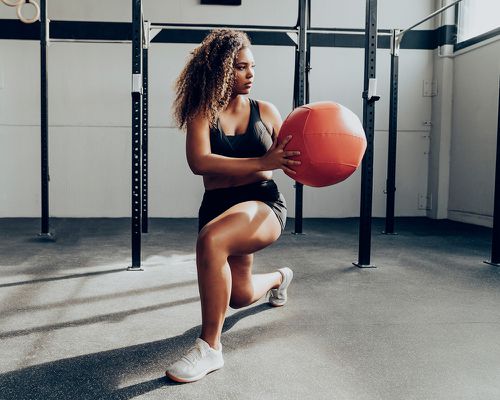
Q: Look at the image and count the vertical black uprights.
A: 7